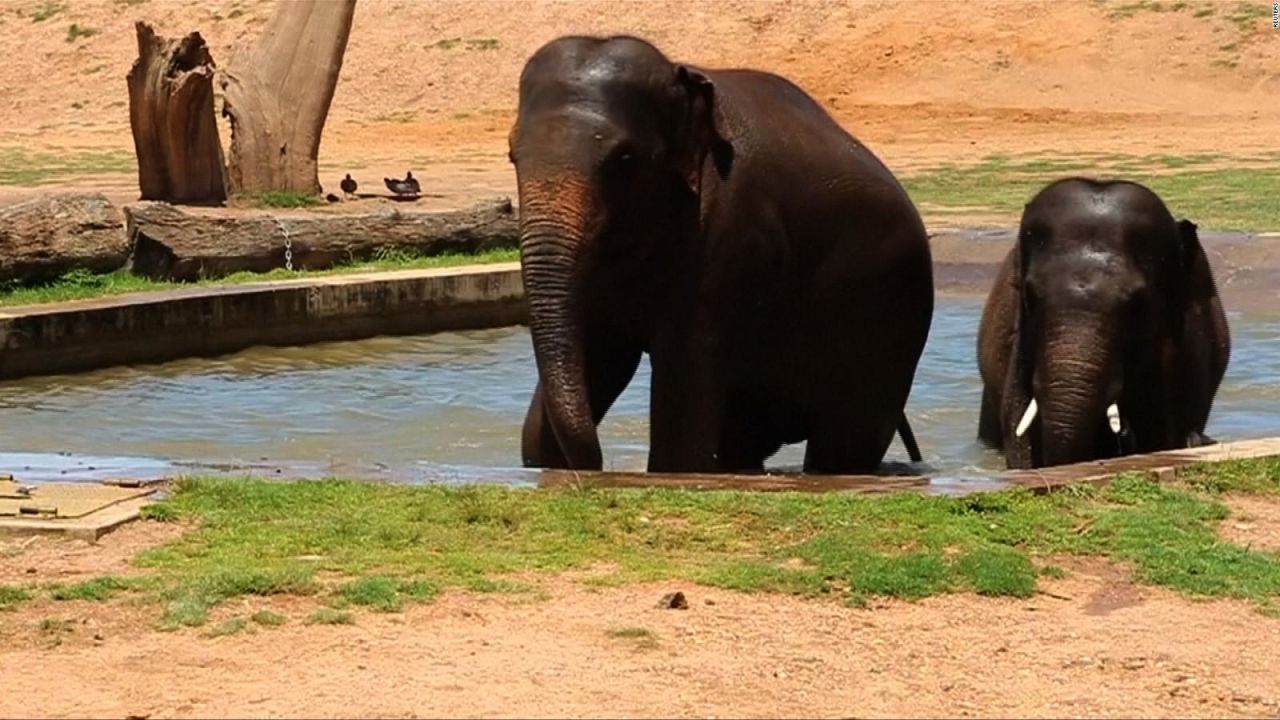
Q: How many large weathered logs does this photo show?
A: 2